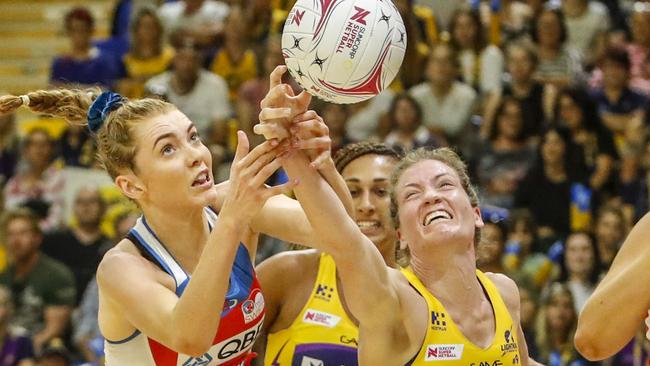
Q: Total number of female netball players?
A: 3